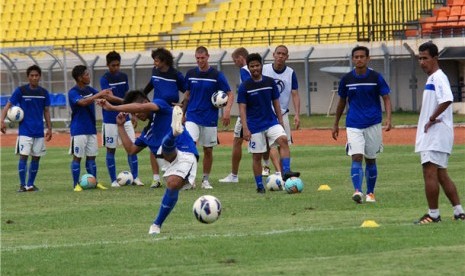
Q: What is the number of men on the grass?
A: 11